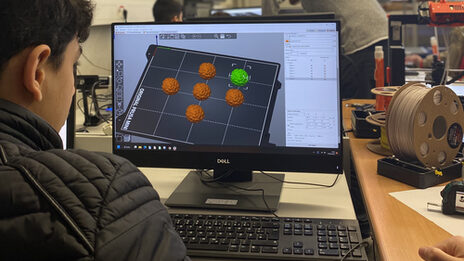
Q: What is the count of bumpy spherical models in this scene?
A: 6